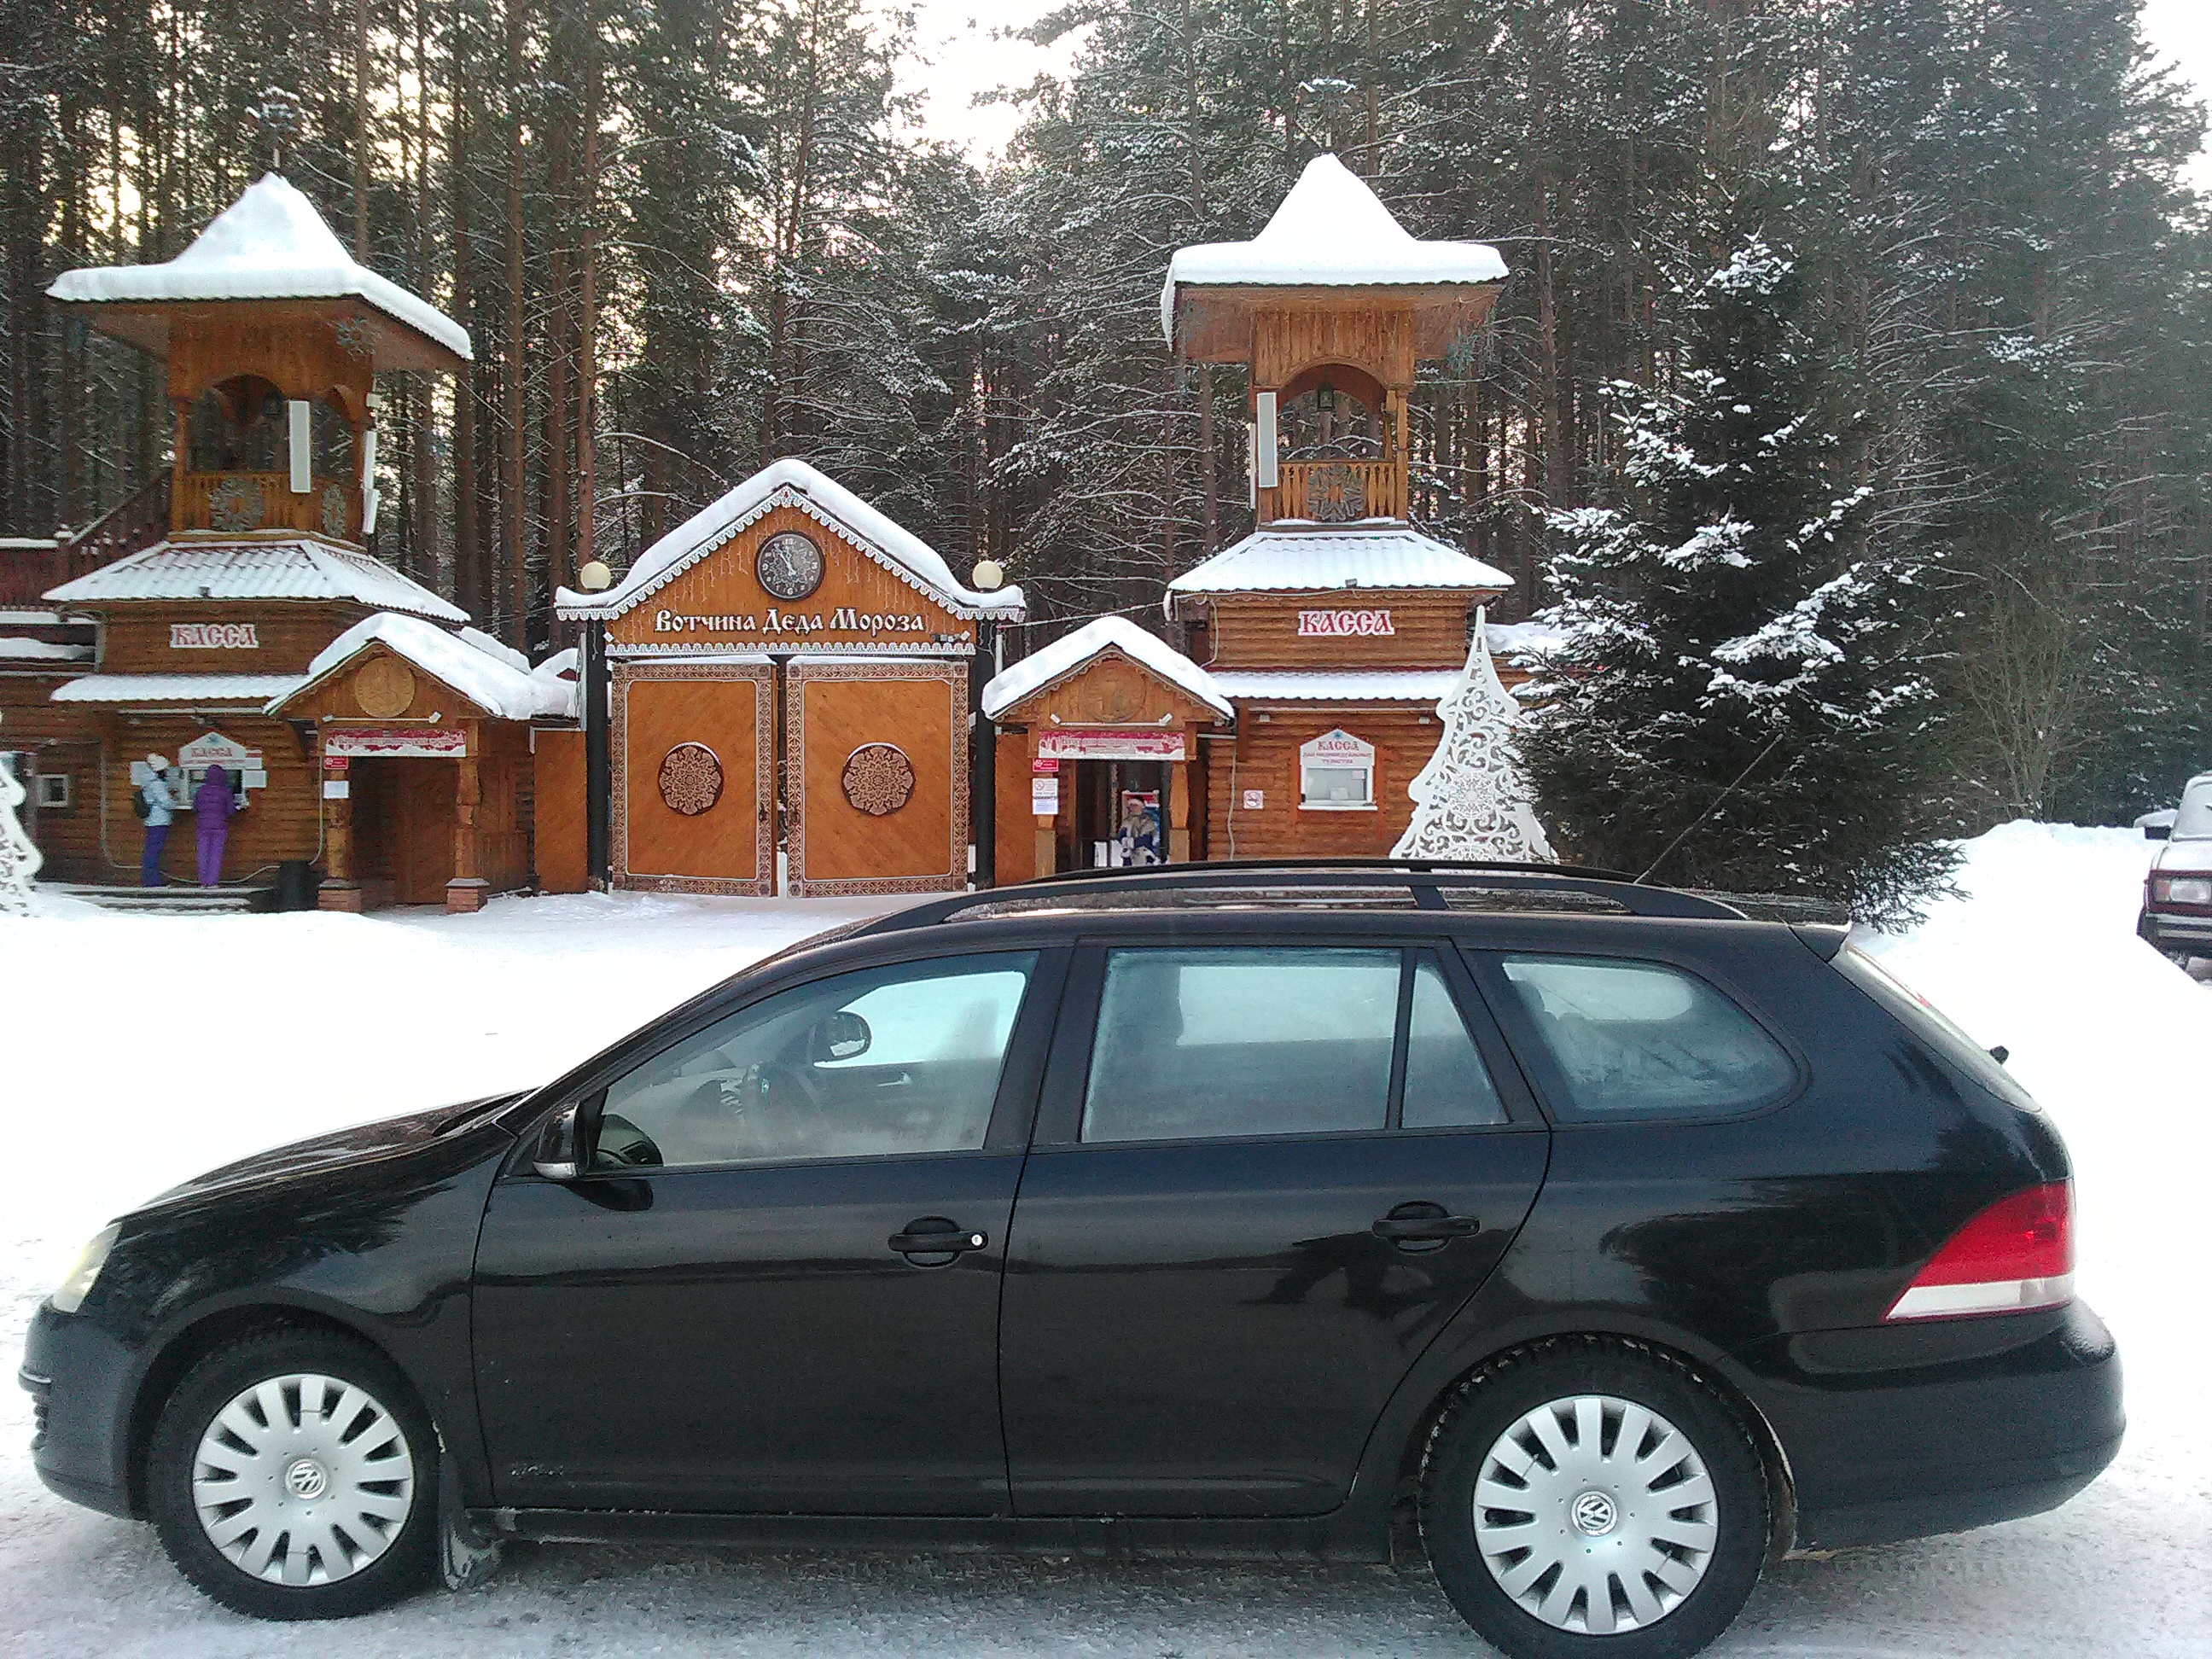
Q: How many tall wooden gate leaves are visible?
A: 2